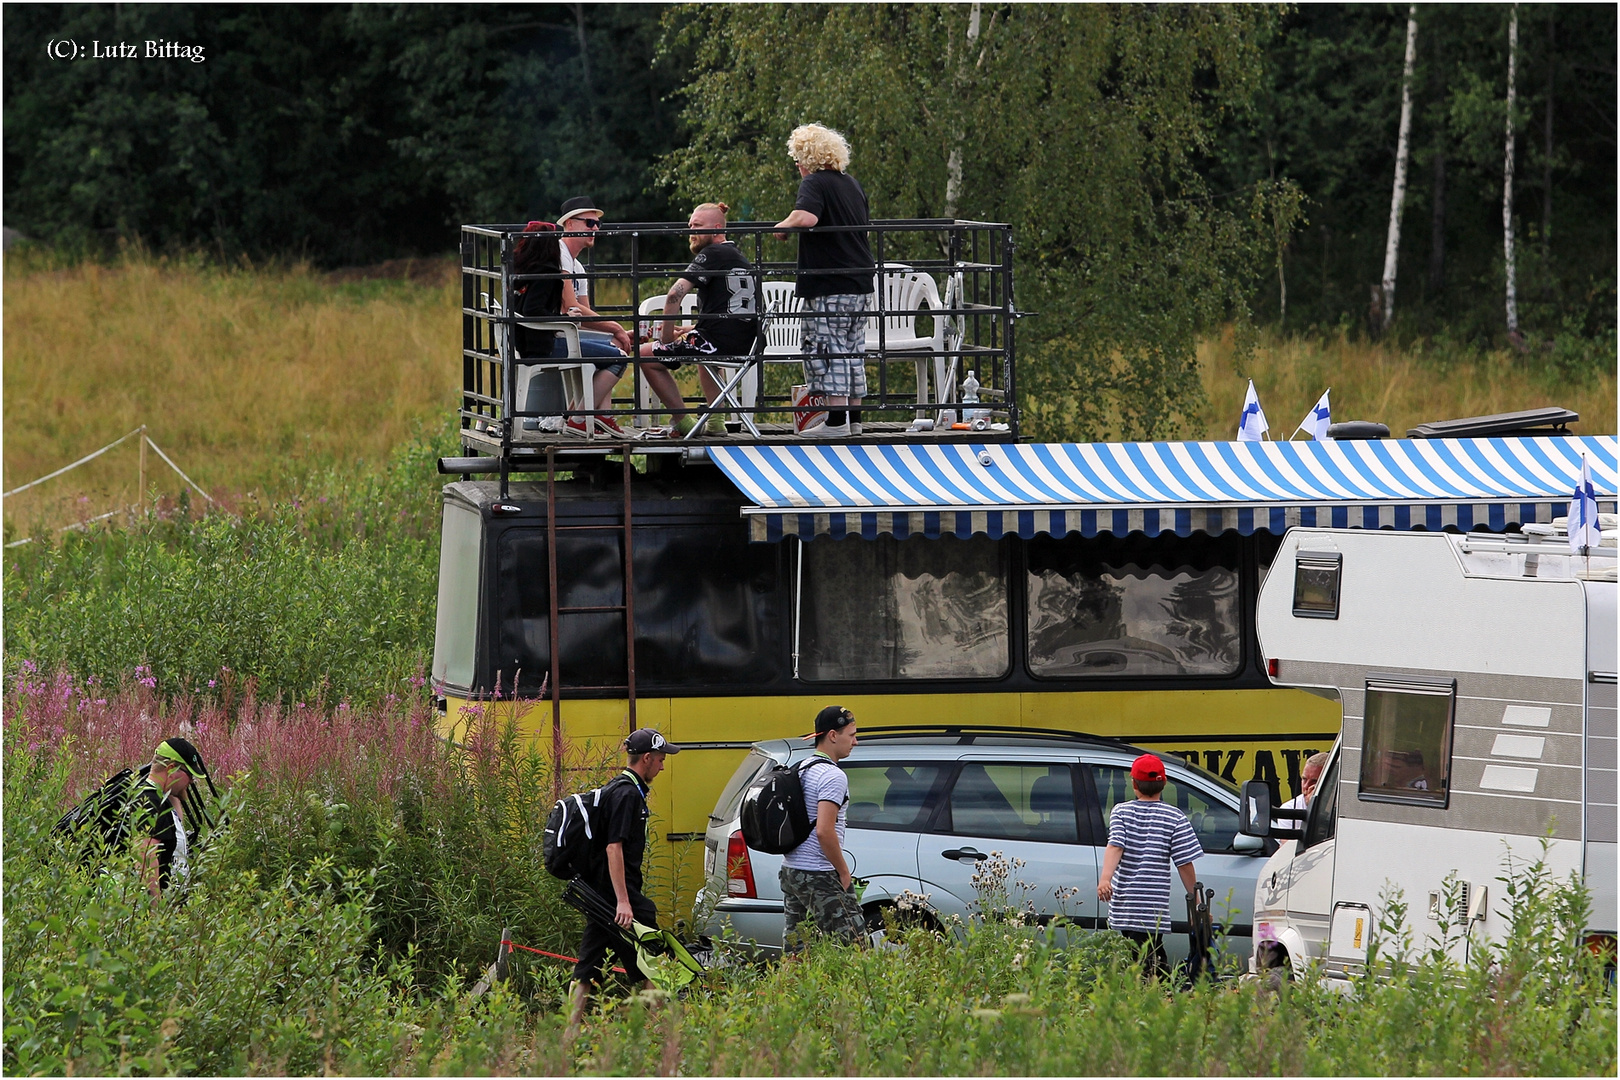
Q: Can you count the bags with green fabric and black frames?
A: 1